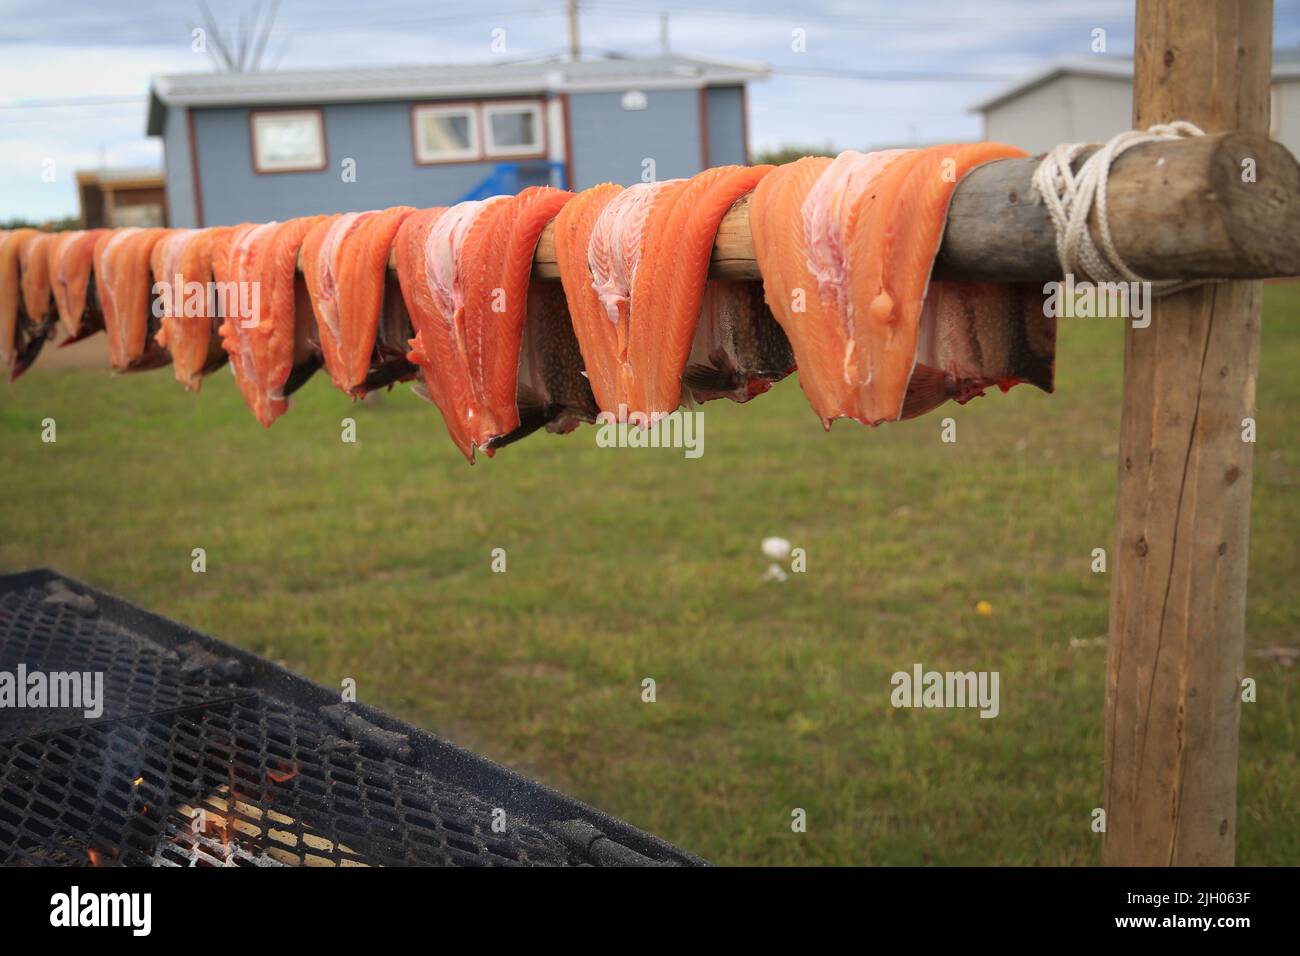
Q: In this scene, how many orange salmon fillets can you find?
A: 10